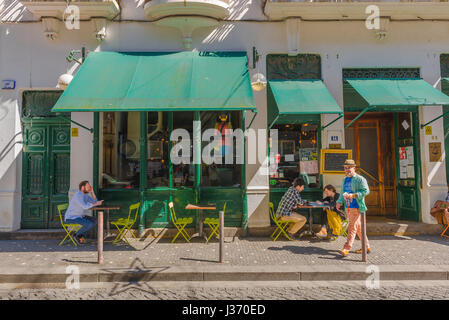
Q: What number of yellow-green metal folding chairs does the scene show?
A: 6